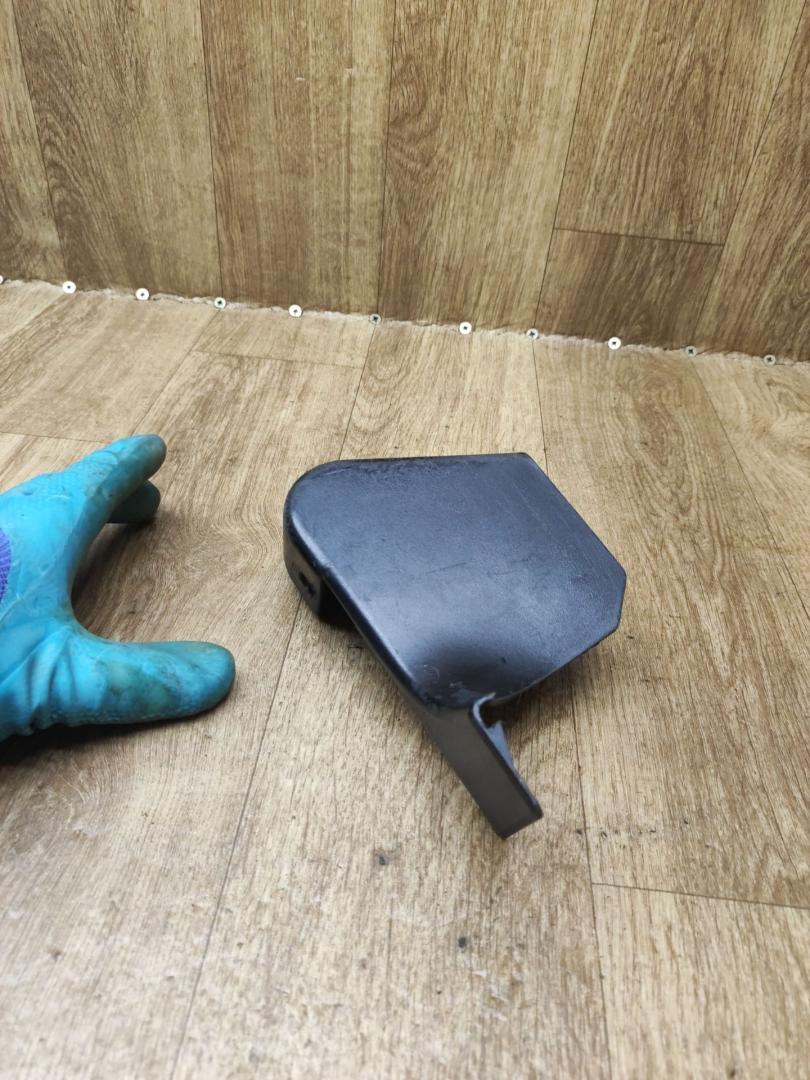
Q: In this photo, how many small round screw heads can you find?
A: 11